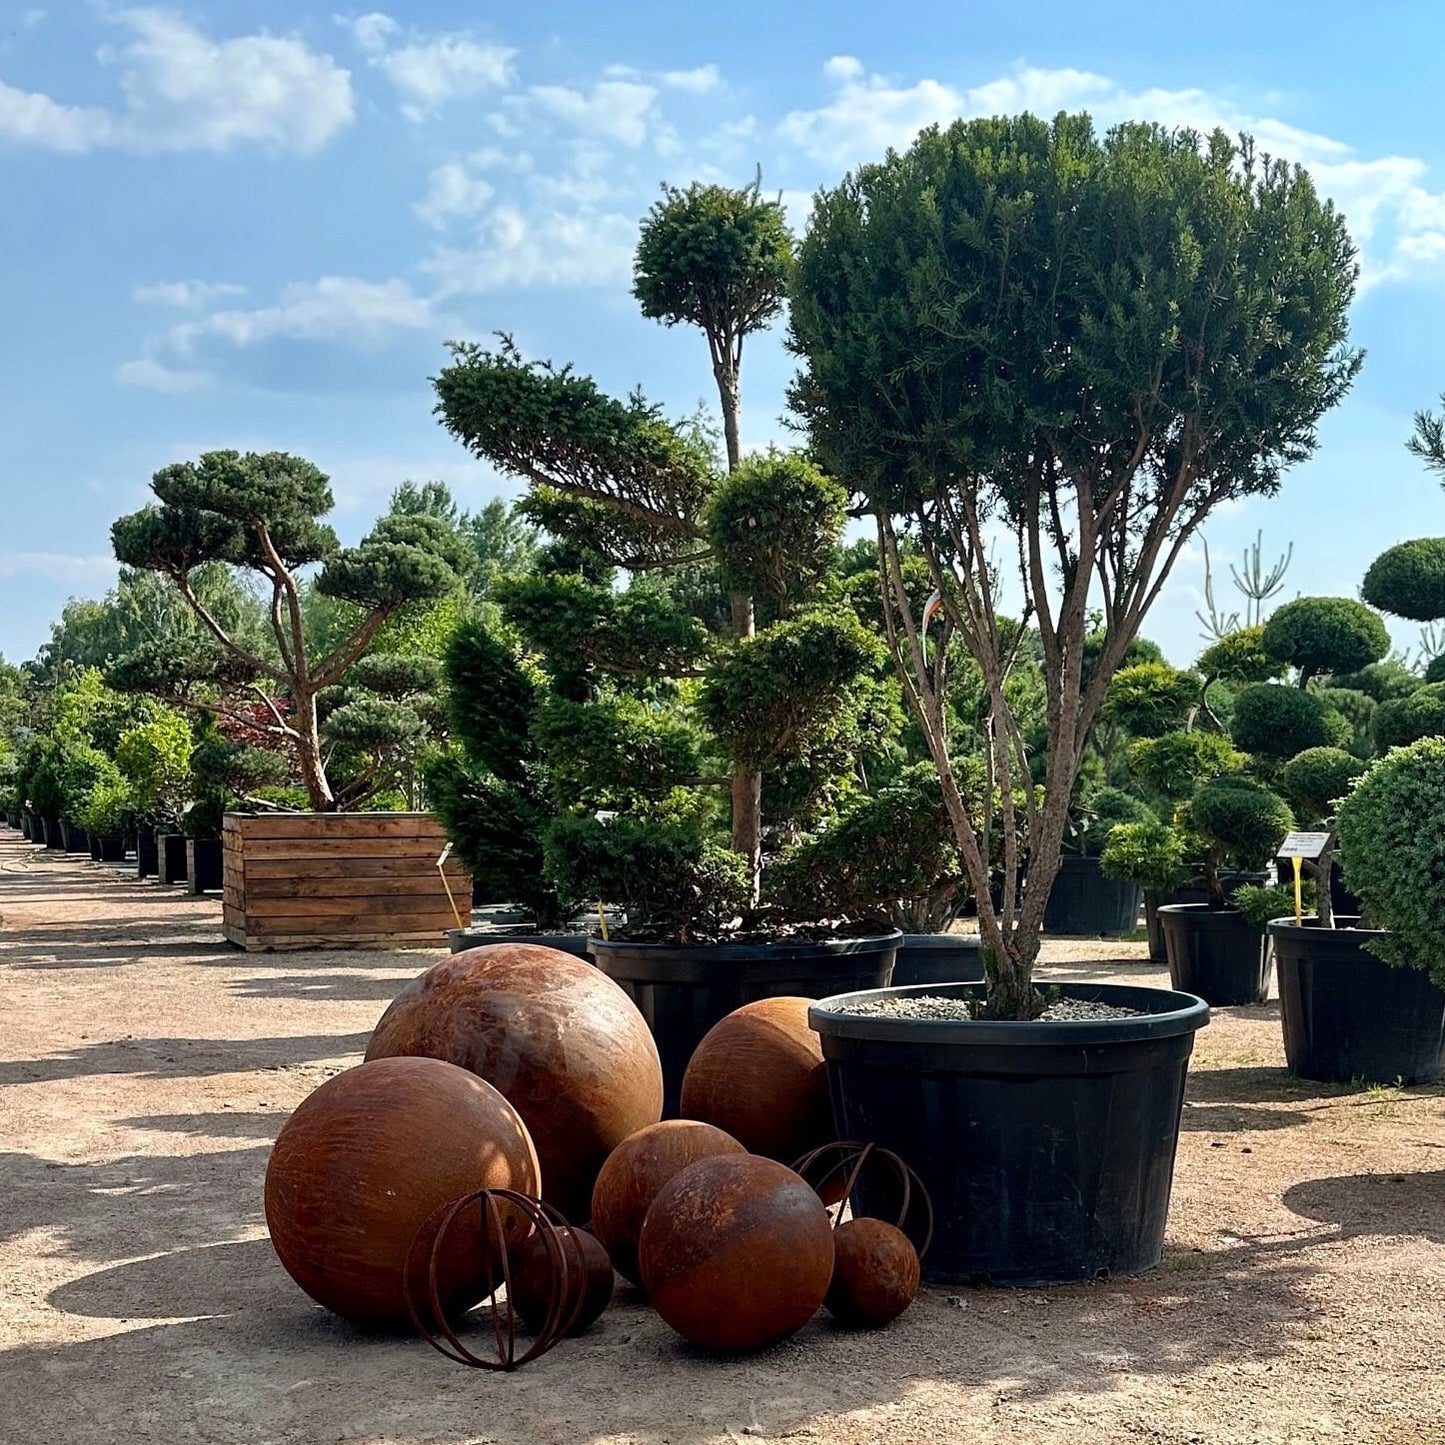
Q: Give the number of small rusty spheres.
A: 2